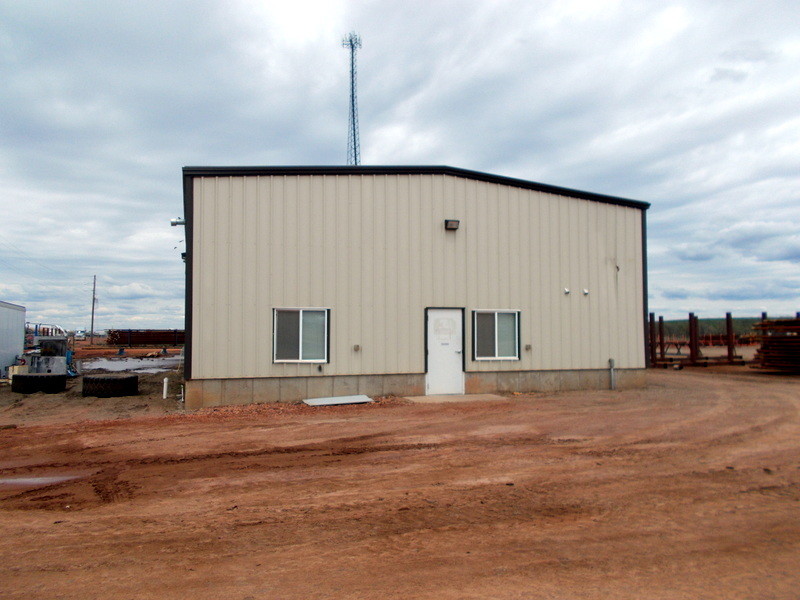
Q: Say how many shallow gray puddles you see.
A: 2